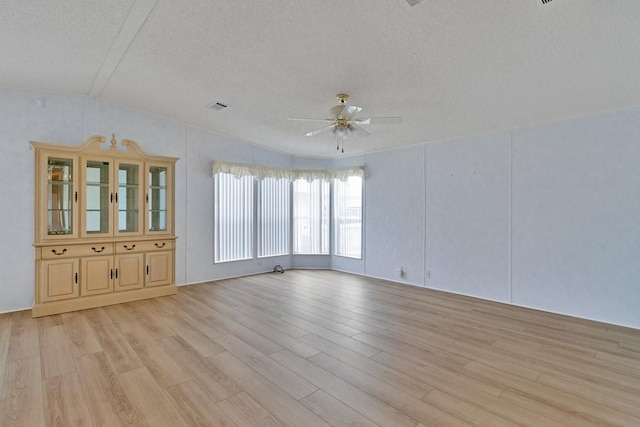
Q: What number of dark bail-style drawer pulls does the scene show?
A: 4